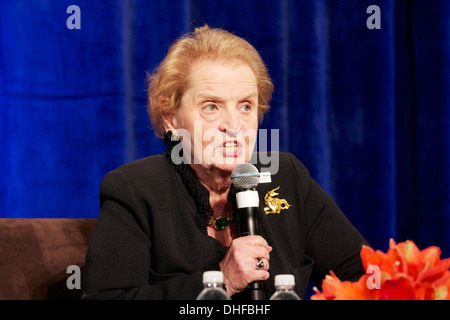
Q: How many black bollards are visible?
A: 0